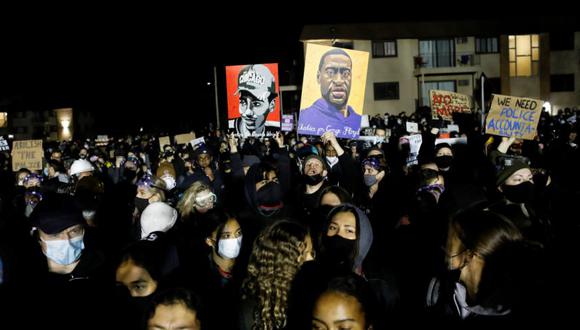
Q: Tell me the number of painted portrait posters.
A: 2